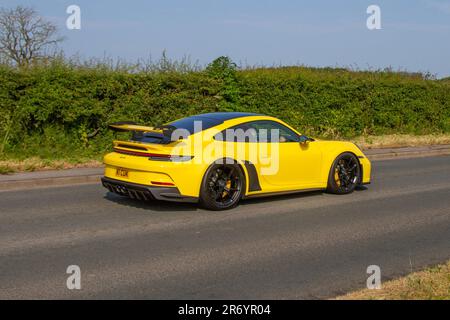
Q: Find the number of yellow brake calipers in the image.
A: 2